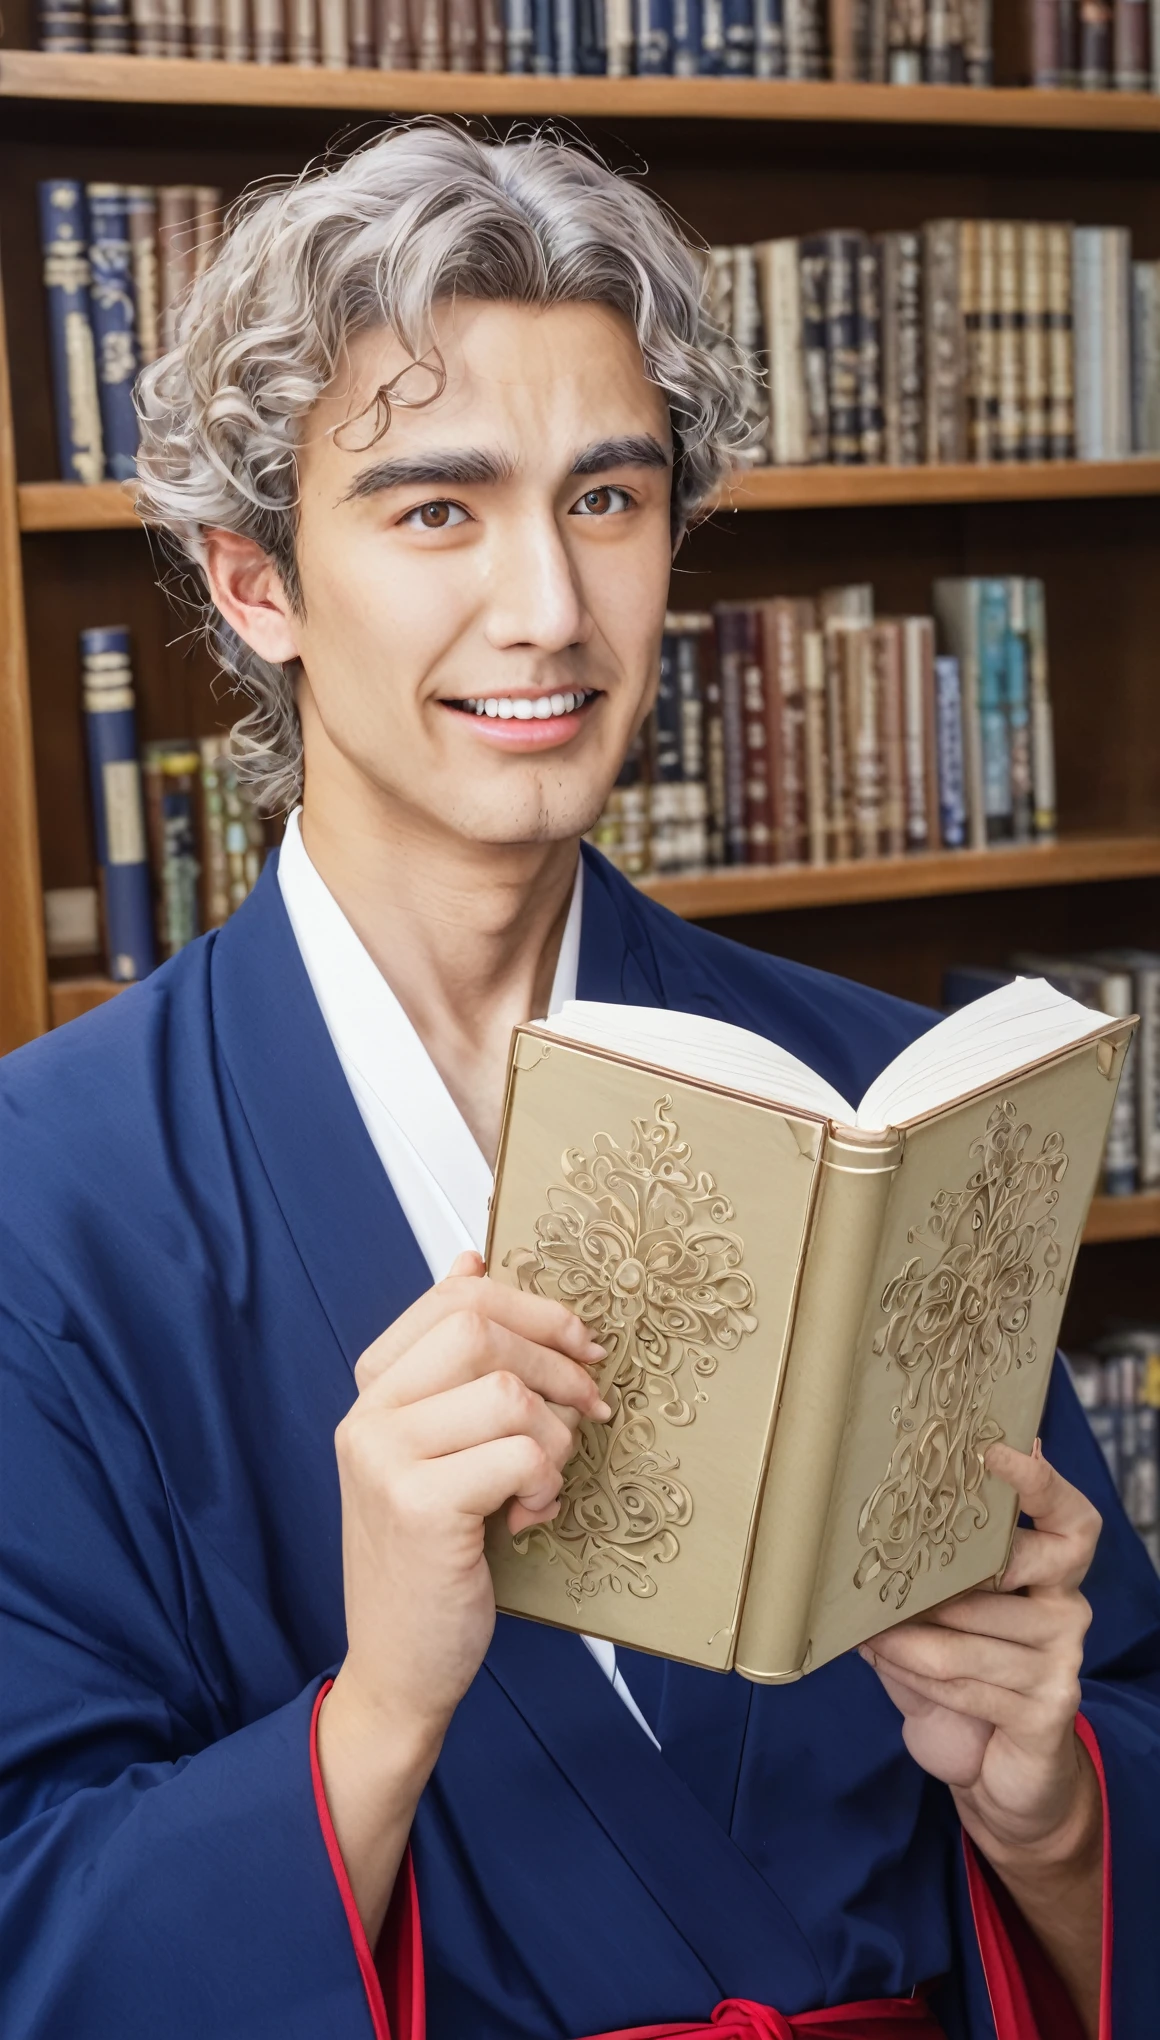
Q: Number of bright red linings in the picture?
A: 2